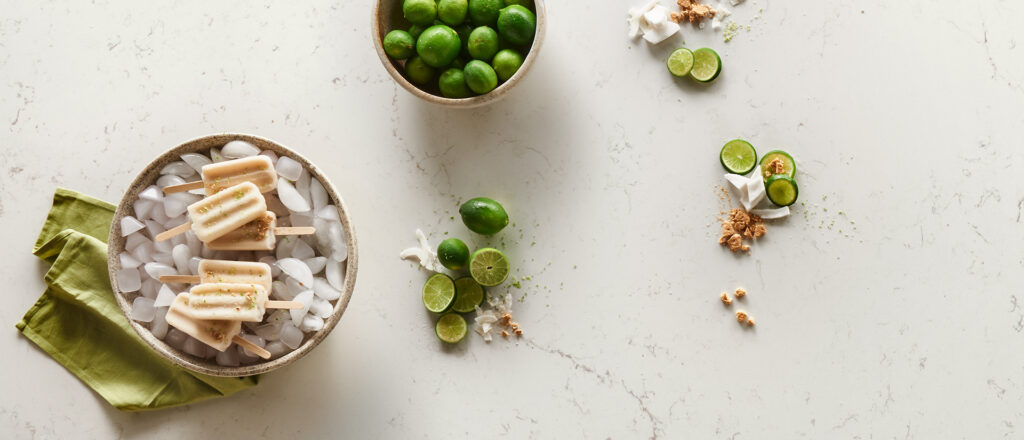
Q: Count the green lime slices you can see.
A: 9